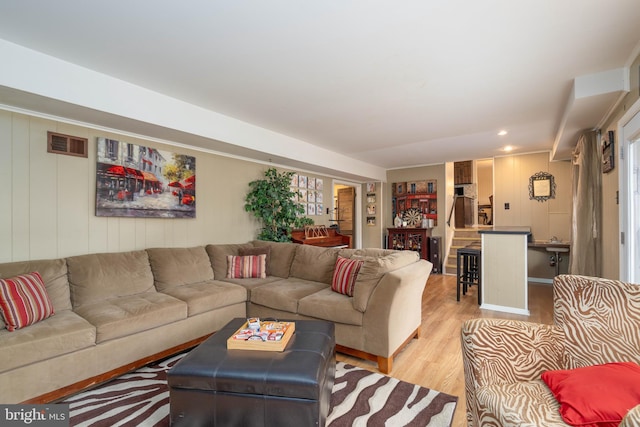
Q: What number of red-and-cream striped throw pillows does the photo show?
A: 3